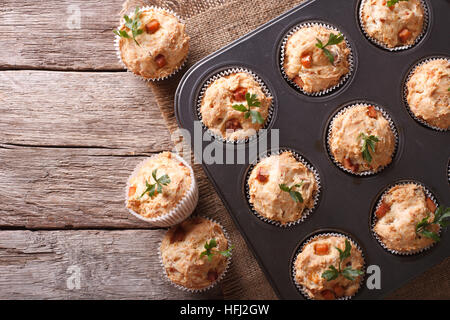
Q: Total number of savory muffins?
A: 11